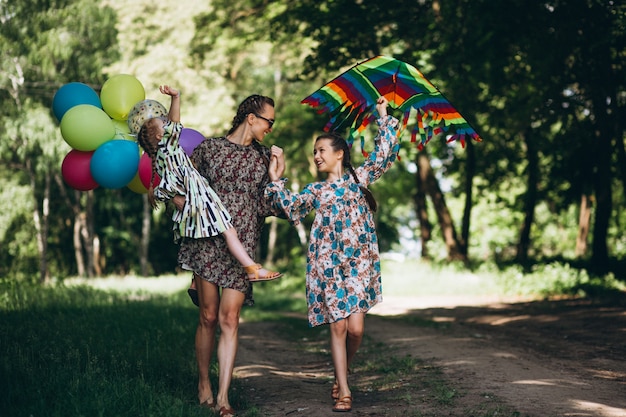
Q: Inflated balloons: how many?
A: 10